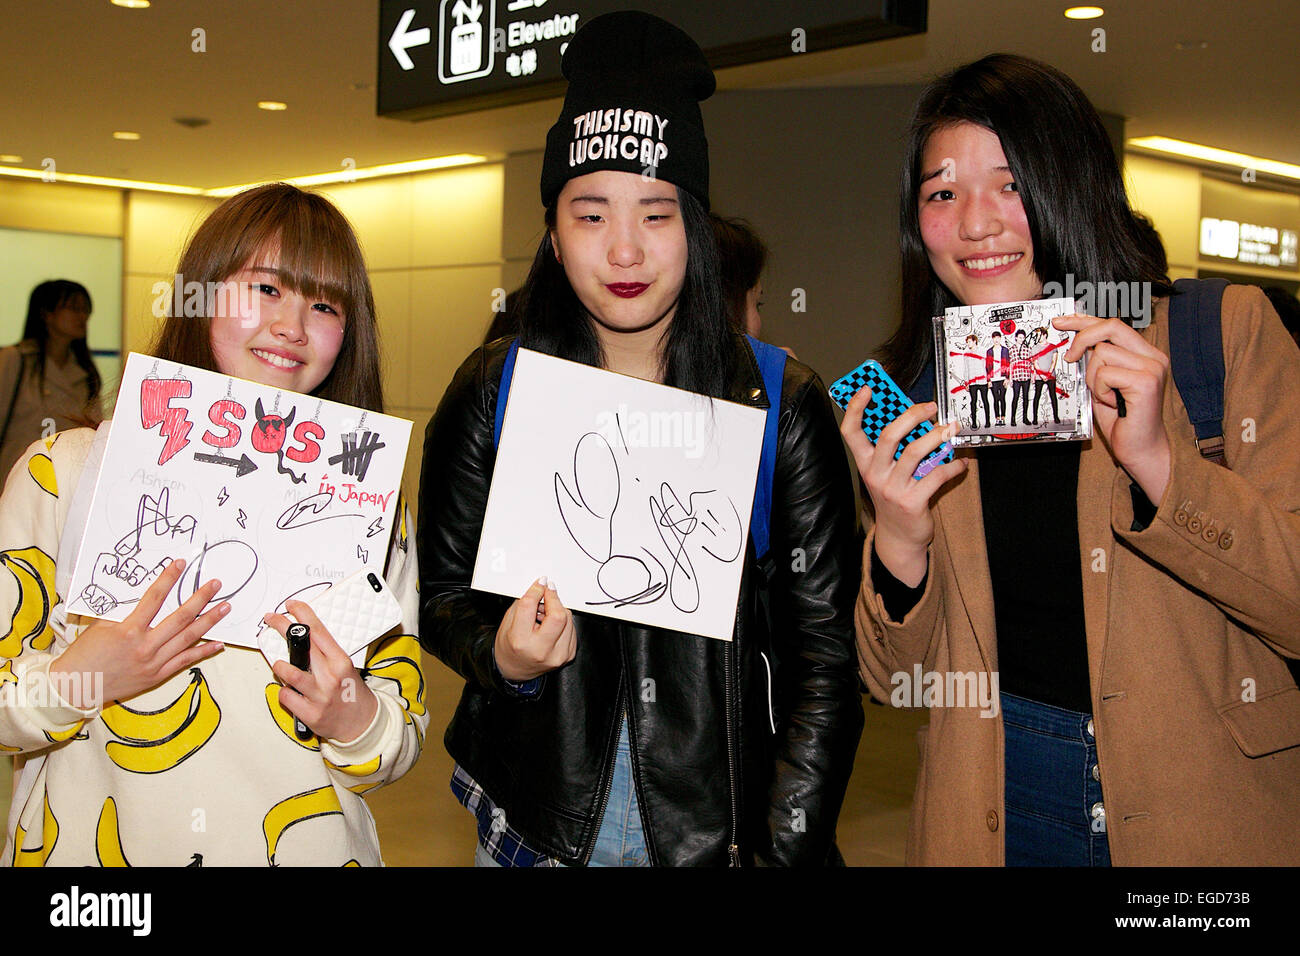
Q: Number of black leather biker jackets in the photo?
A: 1